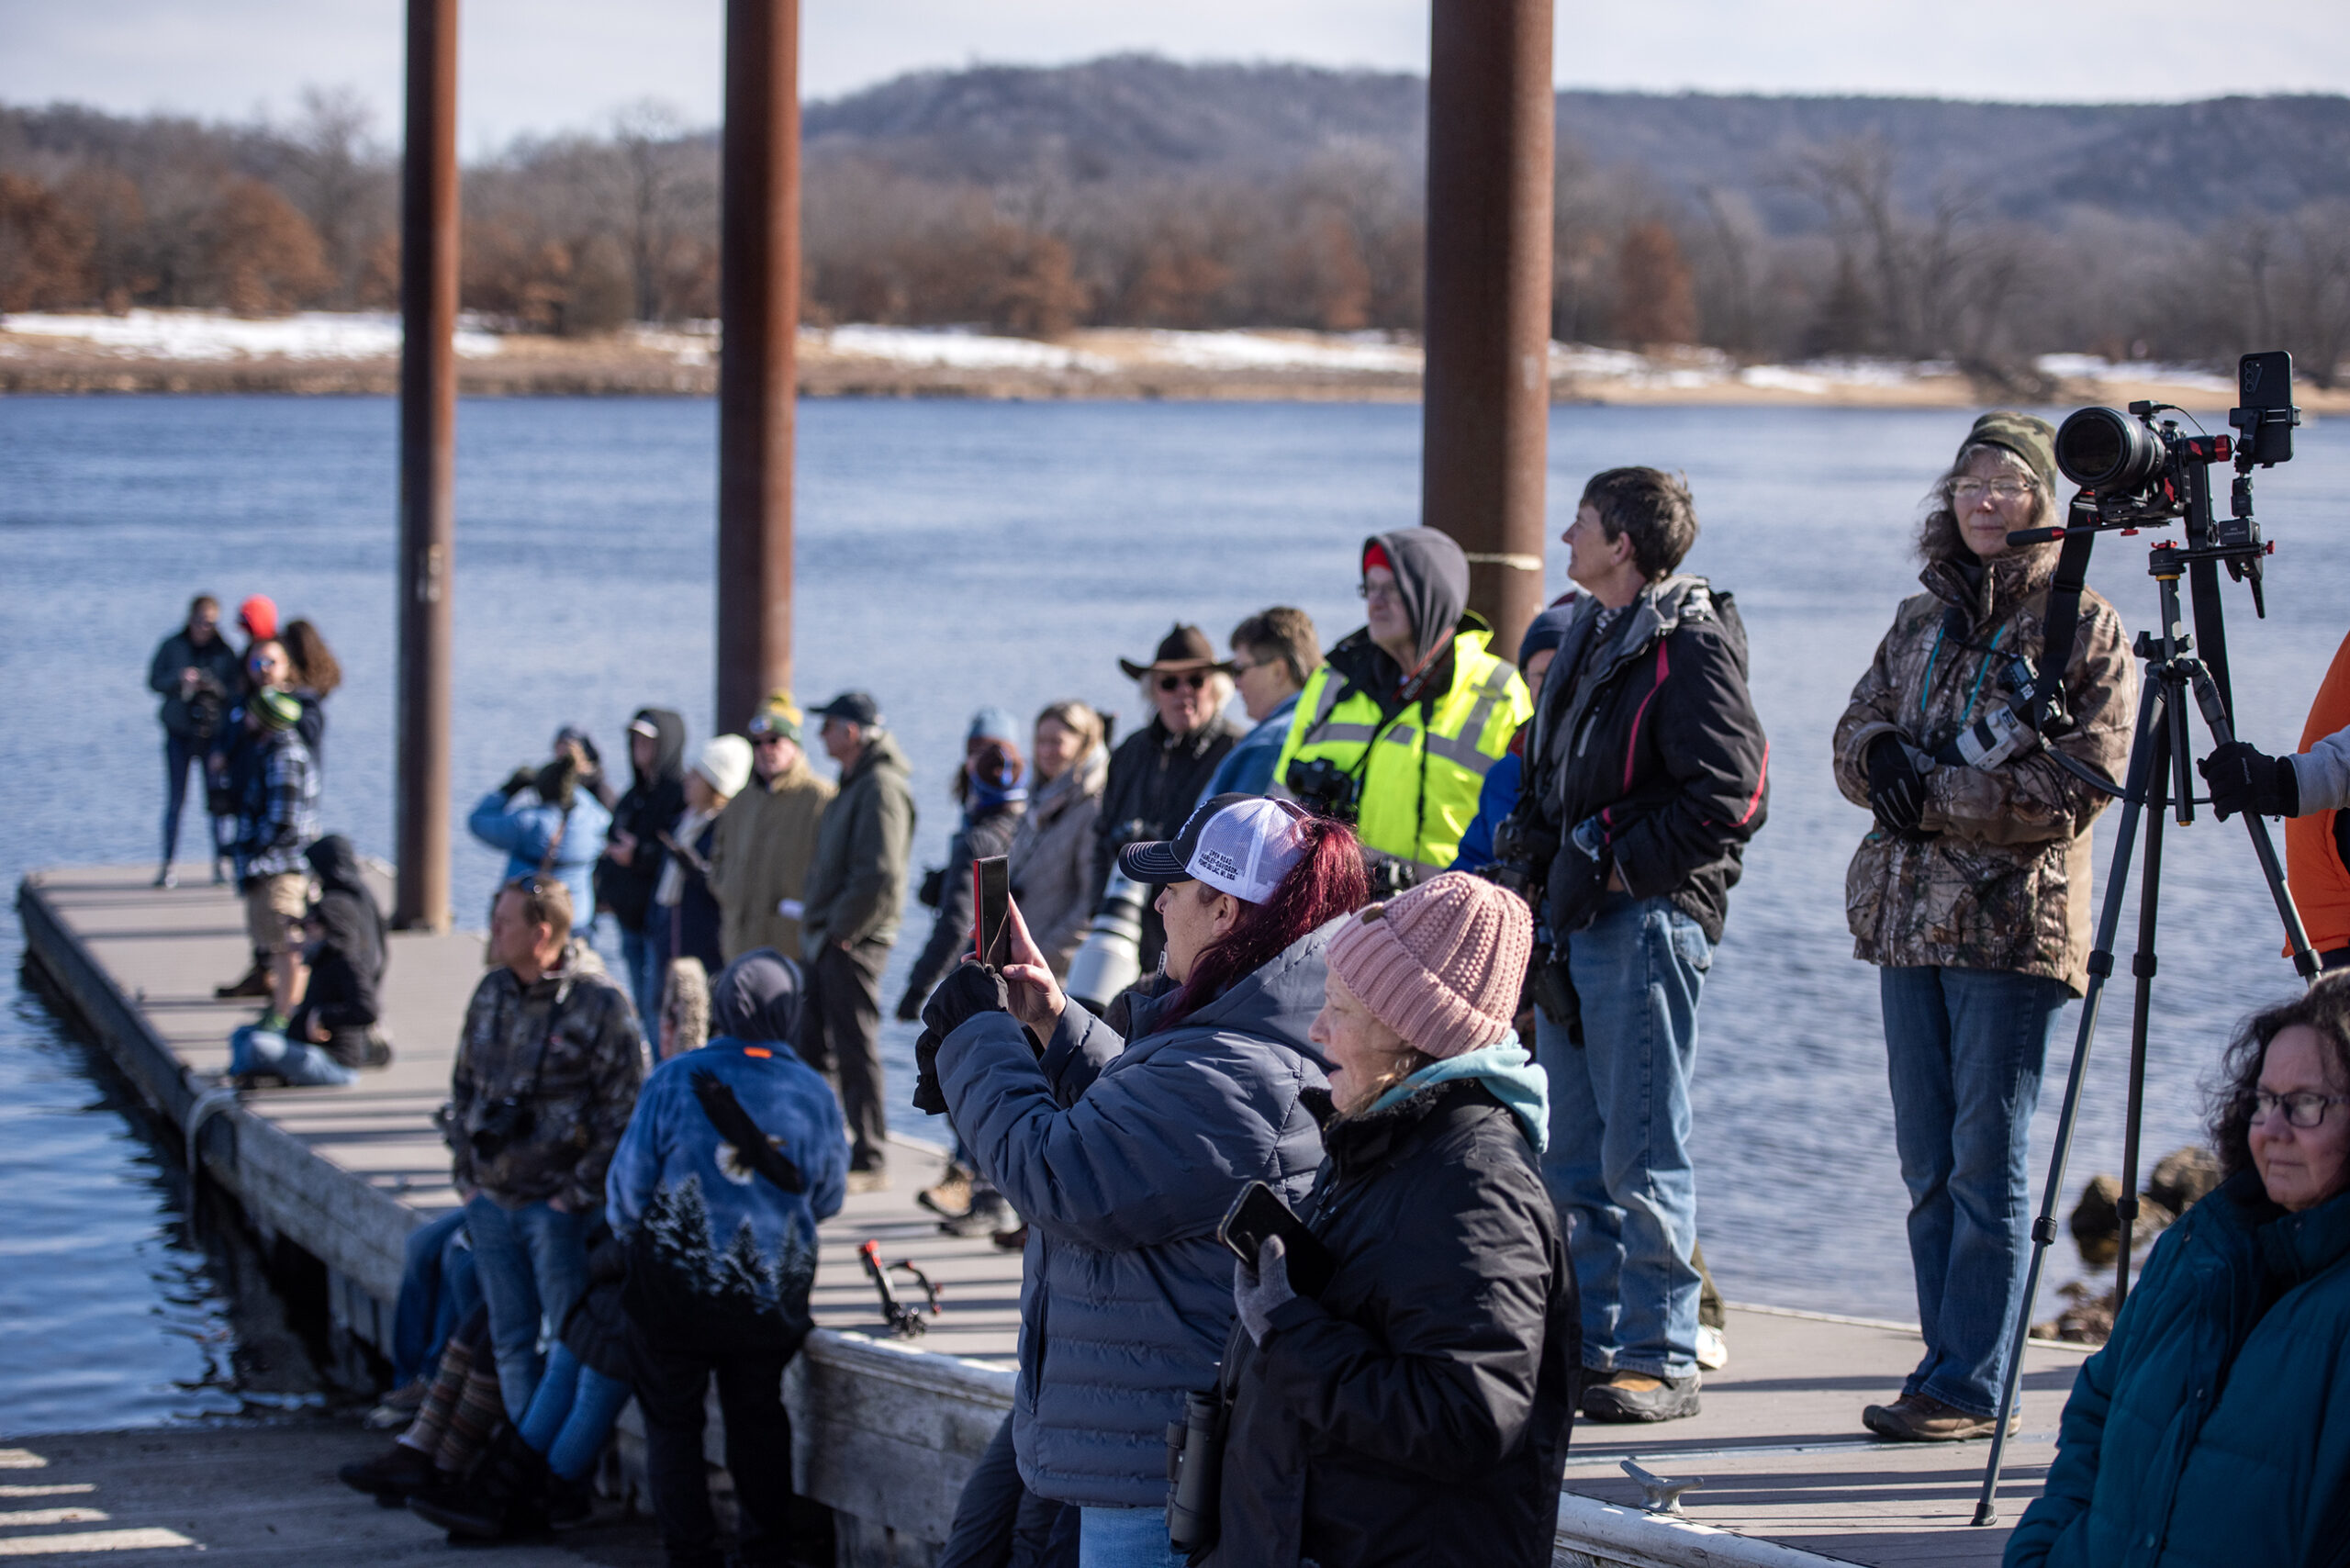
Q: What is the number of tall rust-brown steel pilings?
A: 3